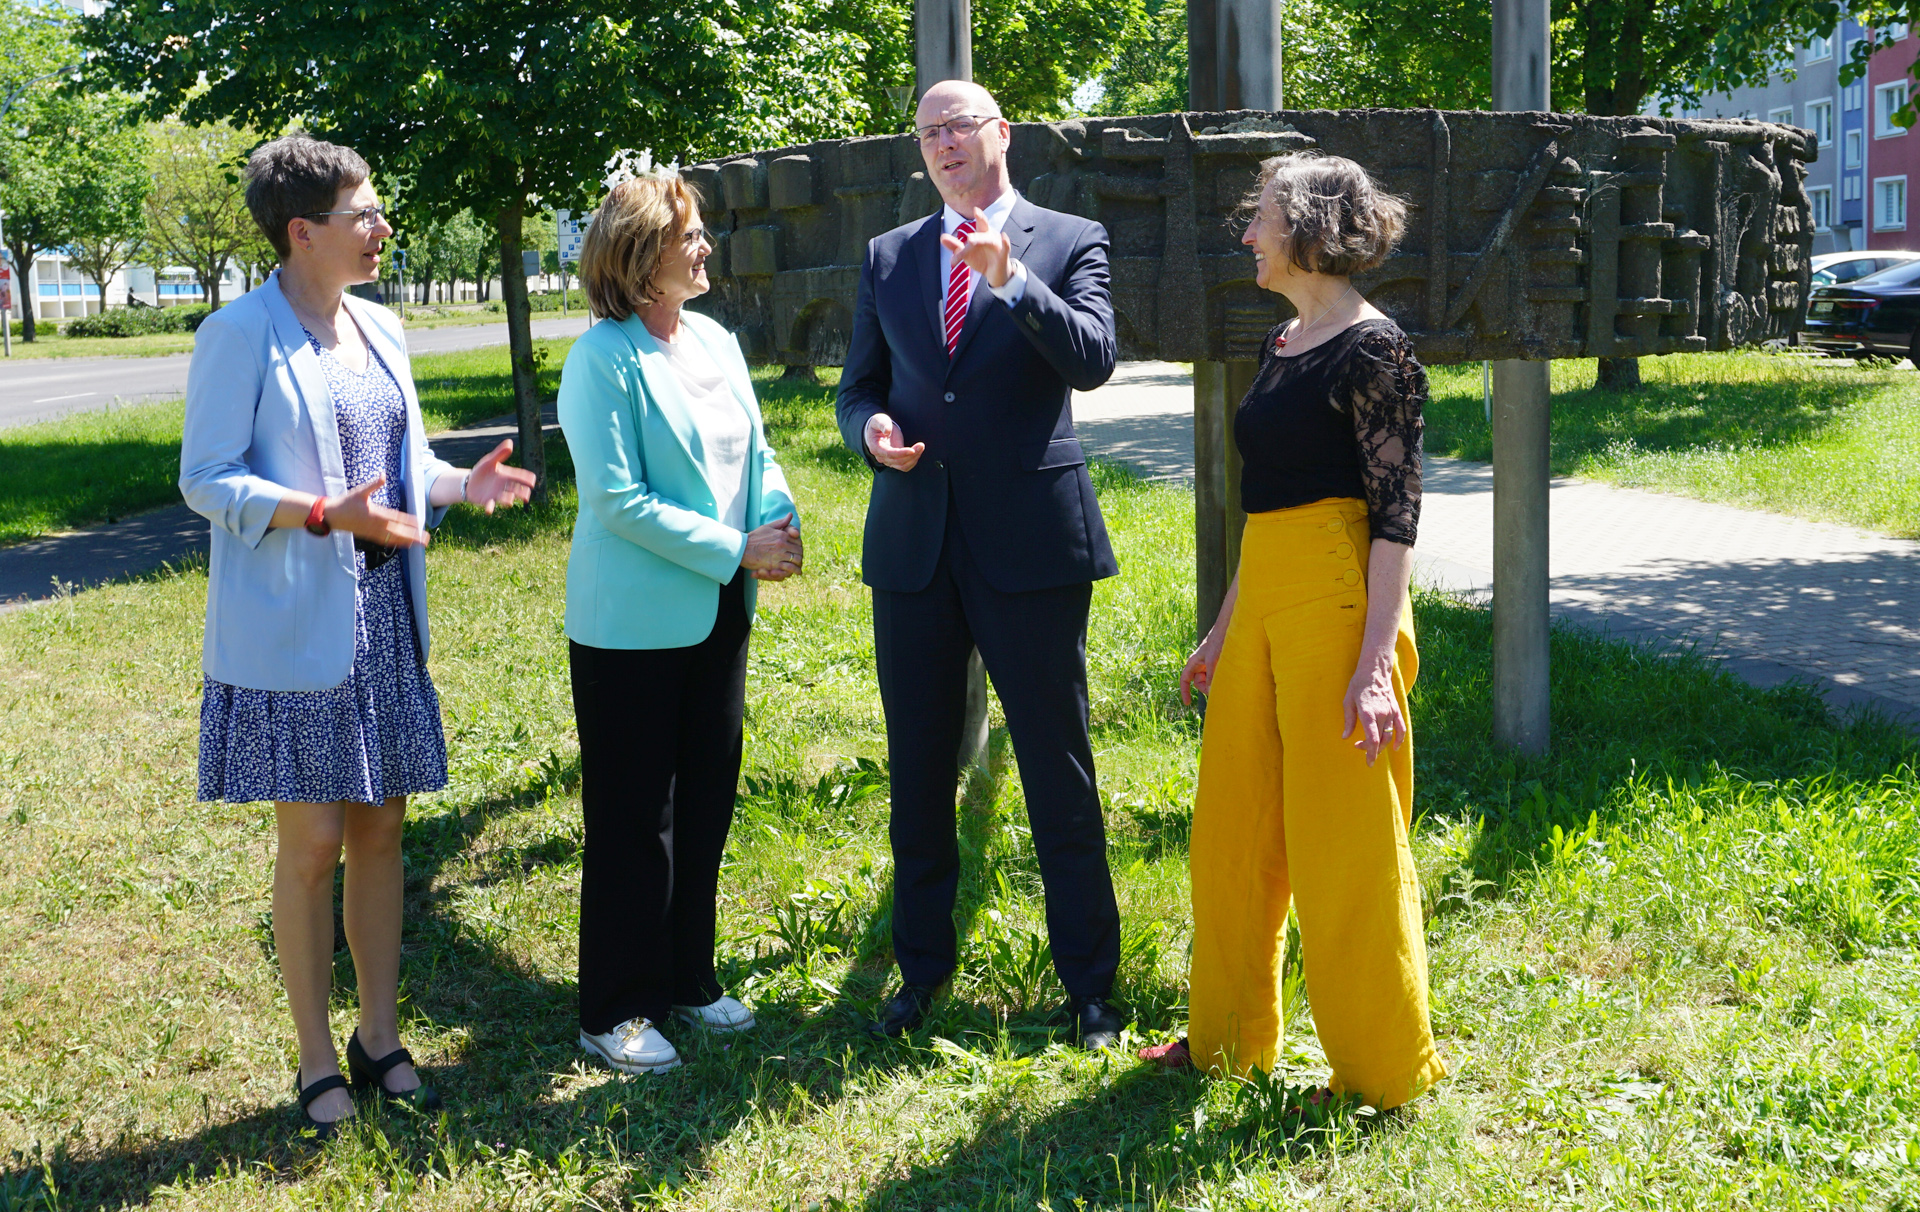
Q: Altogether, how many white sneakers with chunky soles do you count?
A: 2